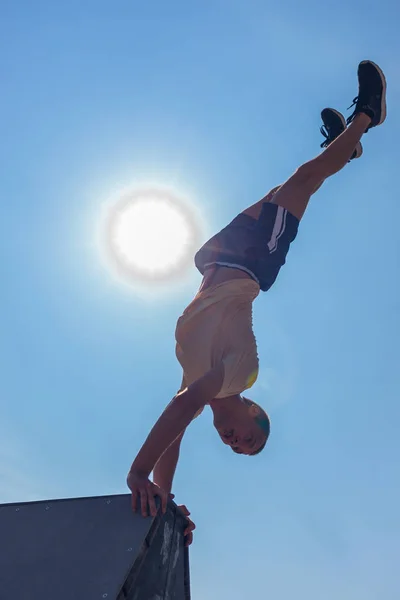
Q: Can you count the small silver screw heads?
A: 5